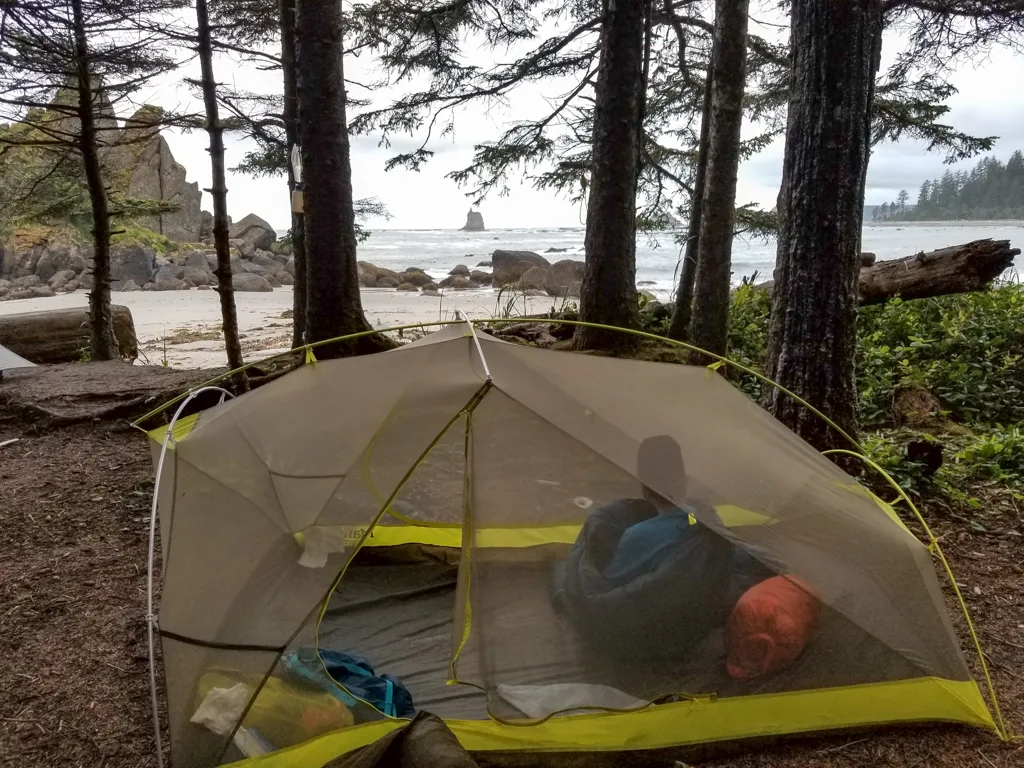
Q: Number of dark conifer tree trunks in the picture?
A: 8